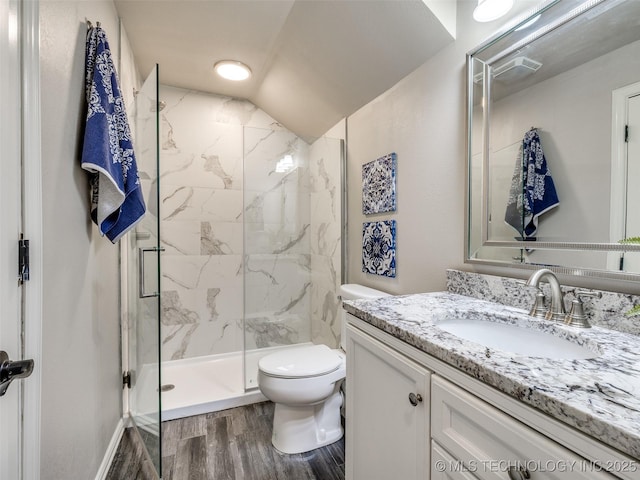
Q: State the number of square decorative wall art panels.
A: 2